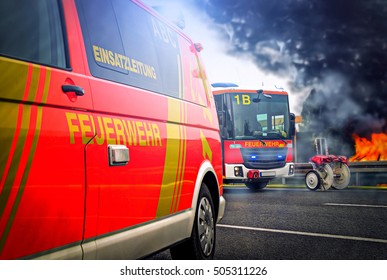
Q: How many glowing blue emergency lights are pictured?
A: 2